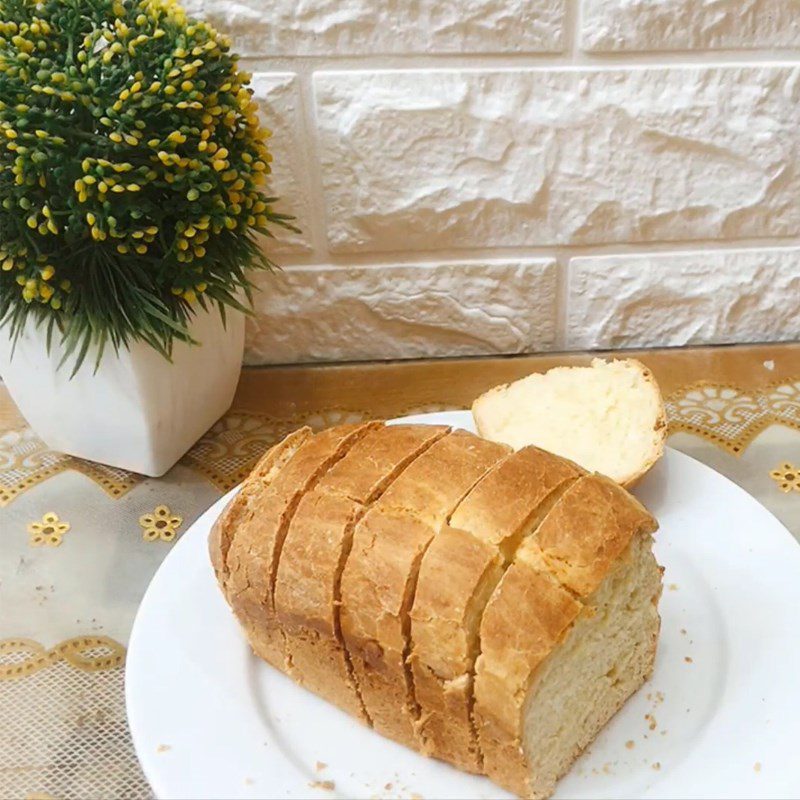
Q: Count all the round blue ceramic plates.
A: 0